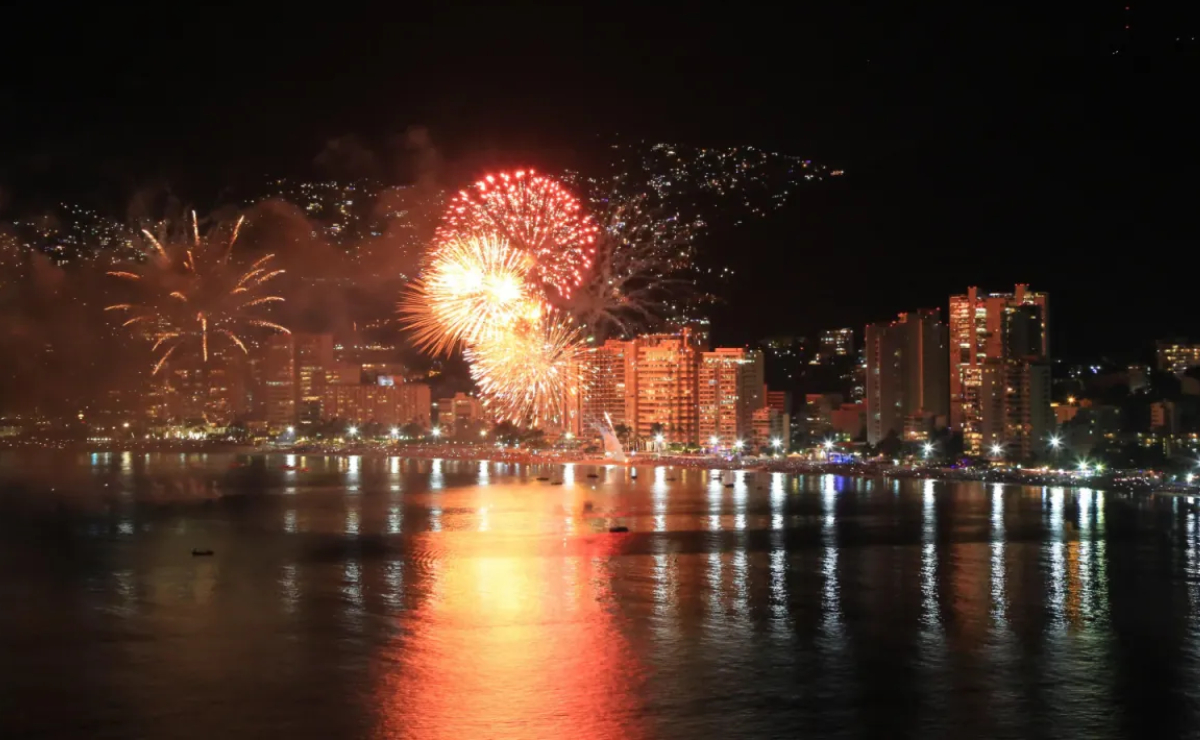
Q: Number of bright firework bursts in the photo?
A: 4